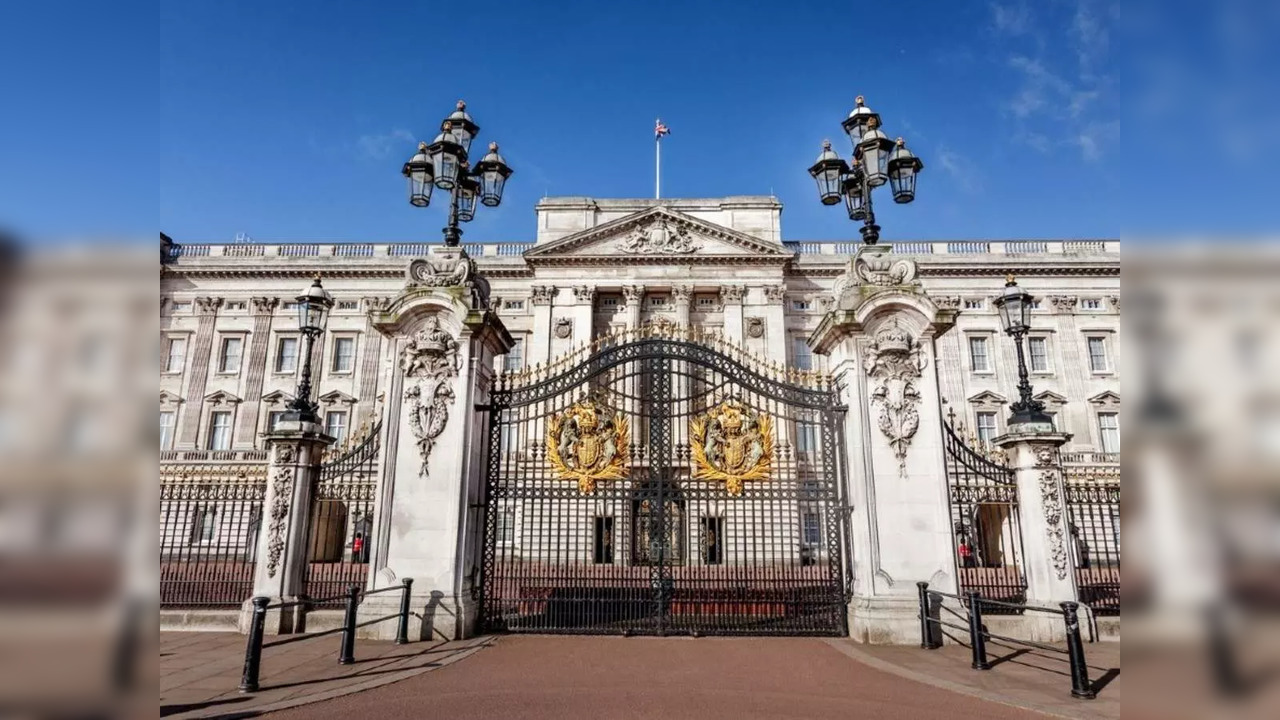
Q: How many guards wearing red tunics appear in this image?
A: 2